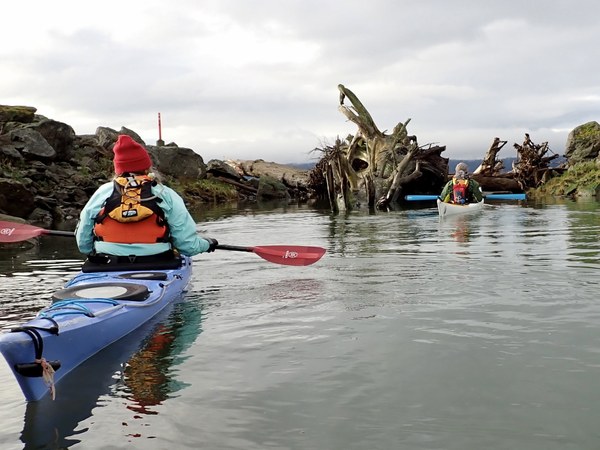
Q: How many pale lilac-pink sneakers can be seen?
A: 0